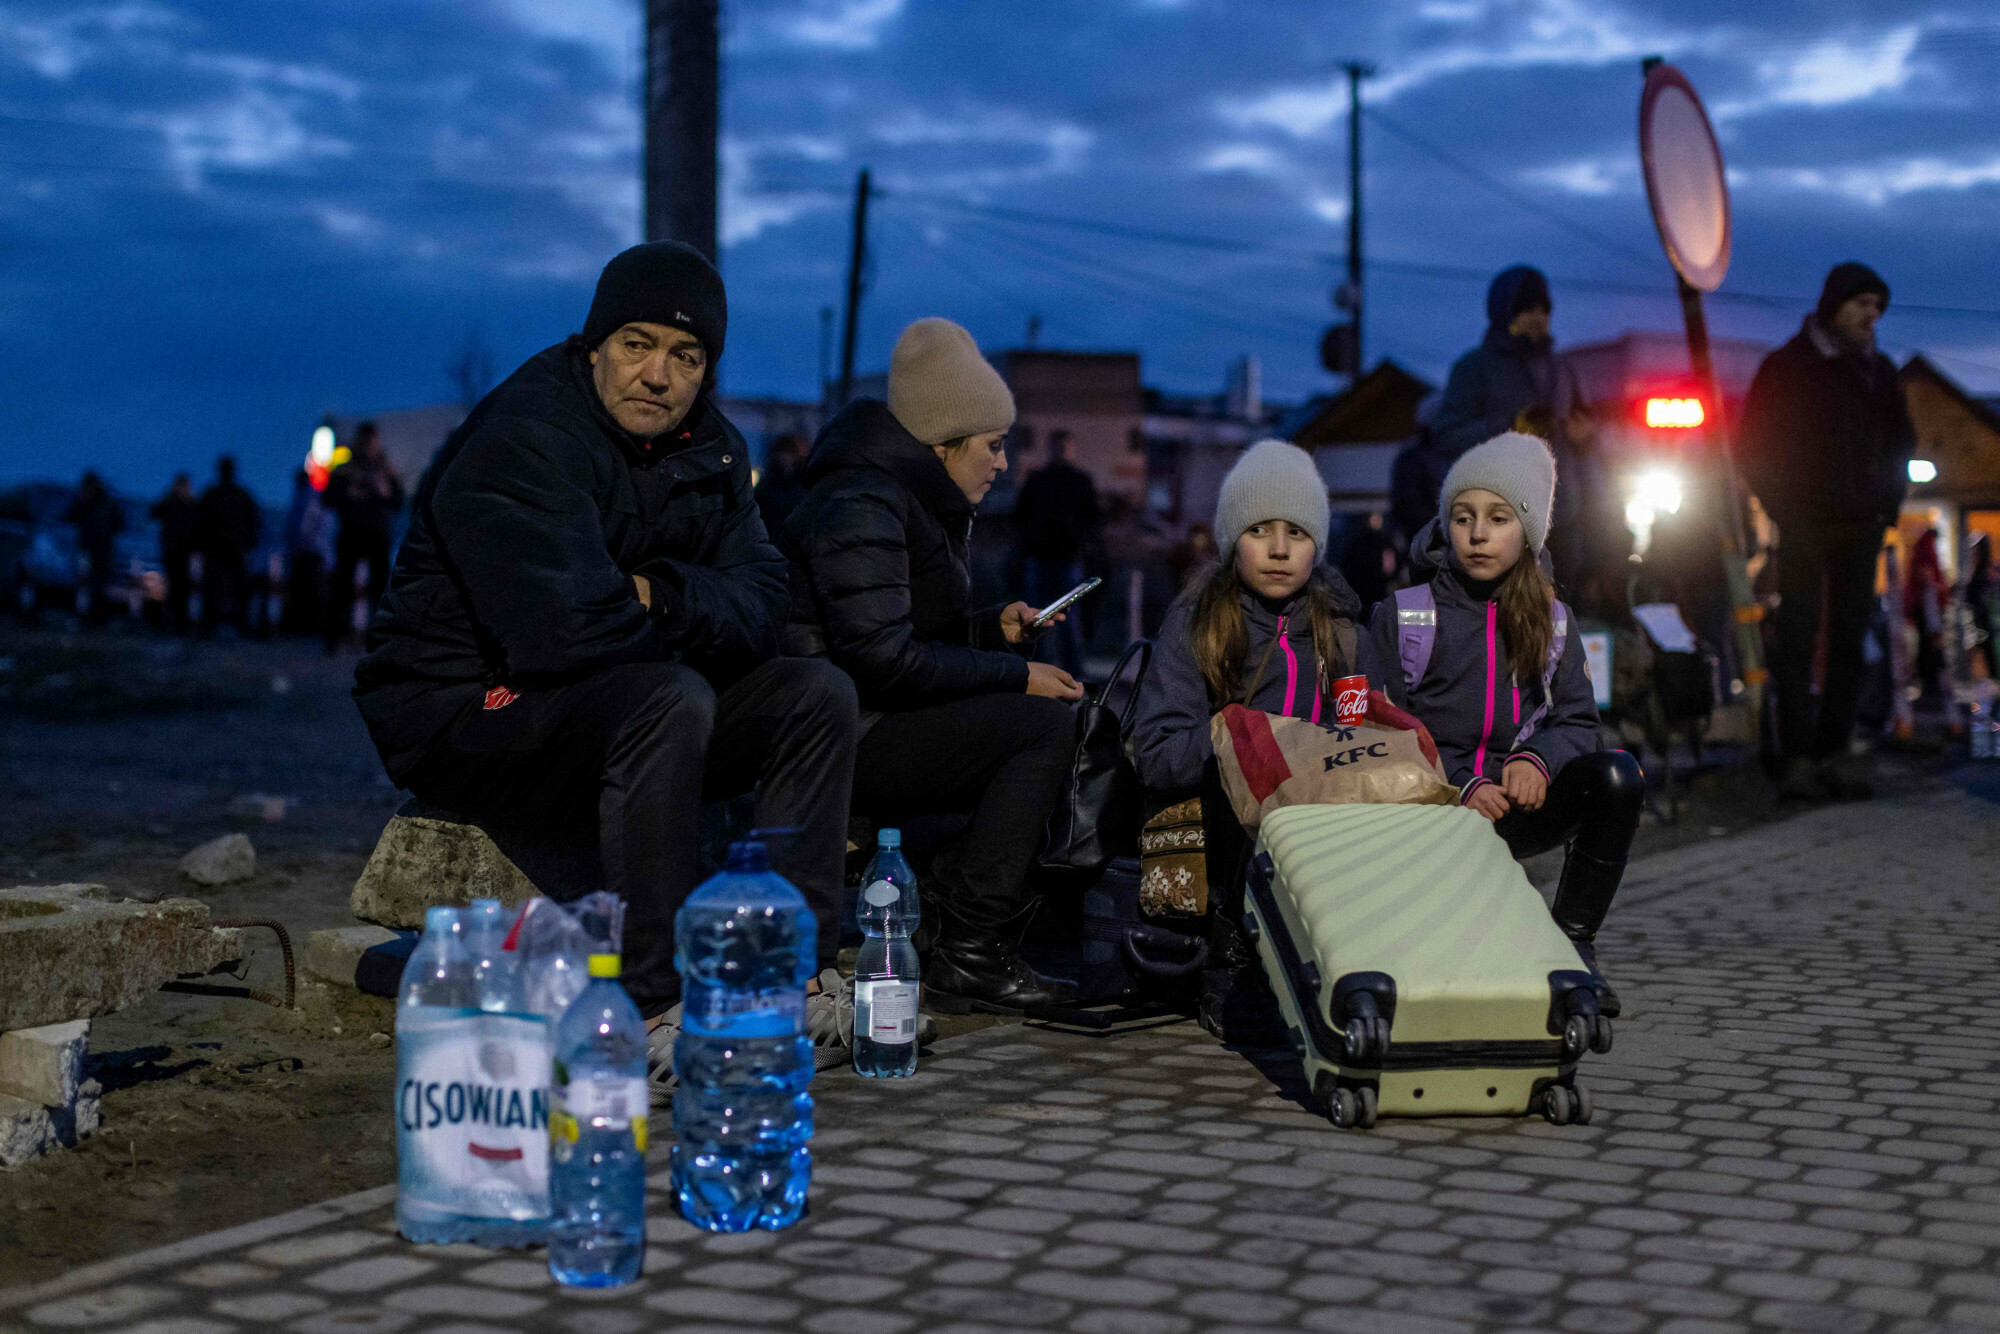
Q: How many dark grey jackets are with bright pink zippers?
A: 2